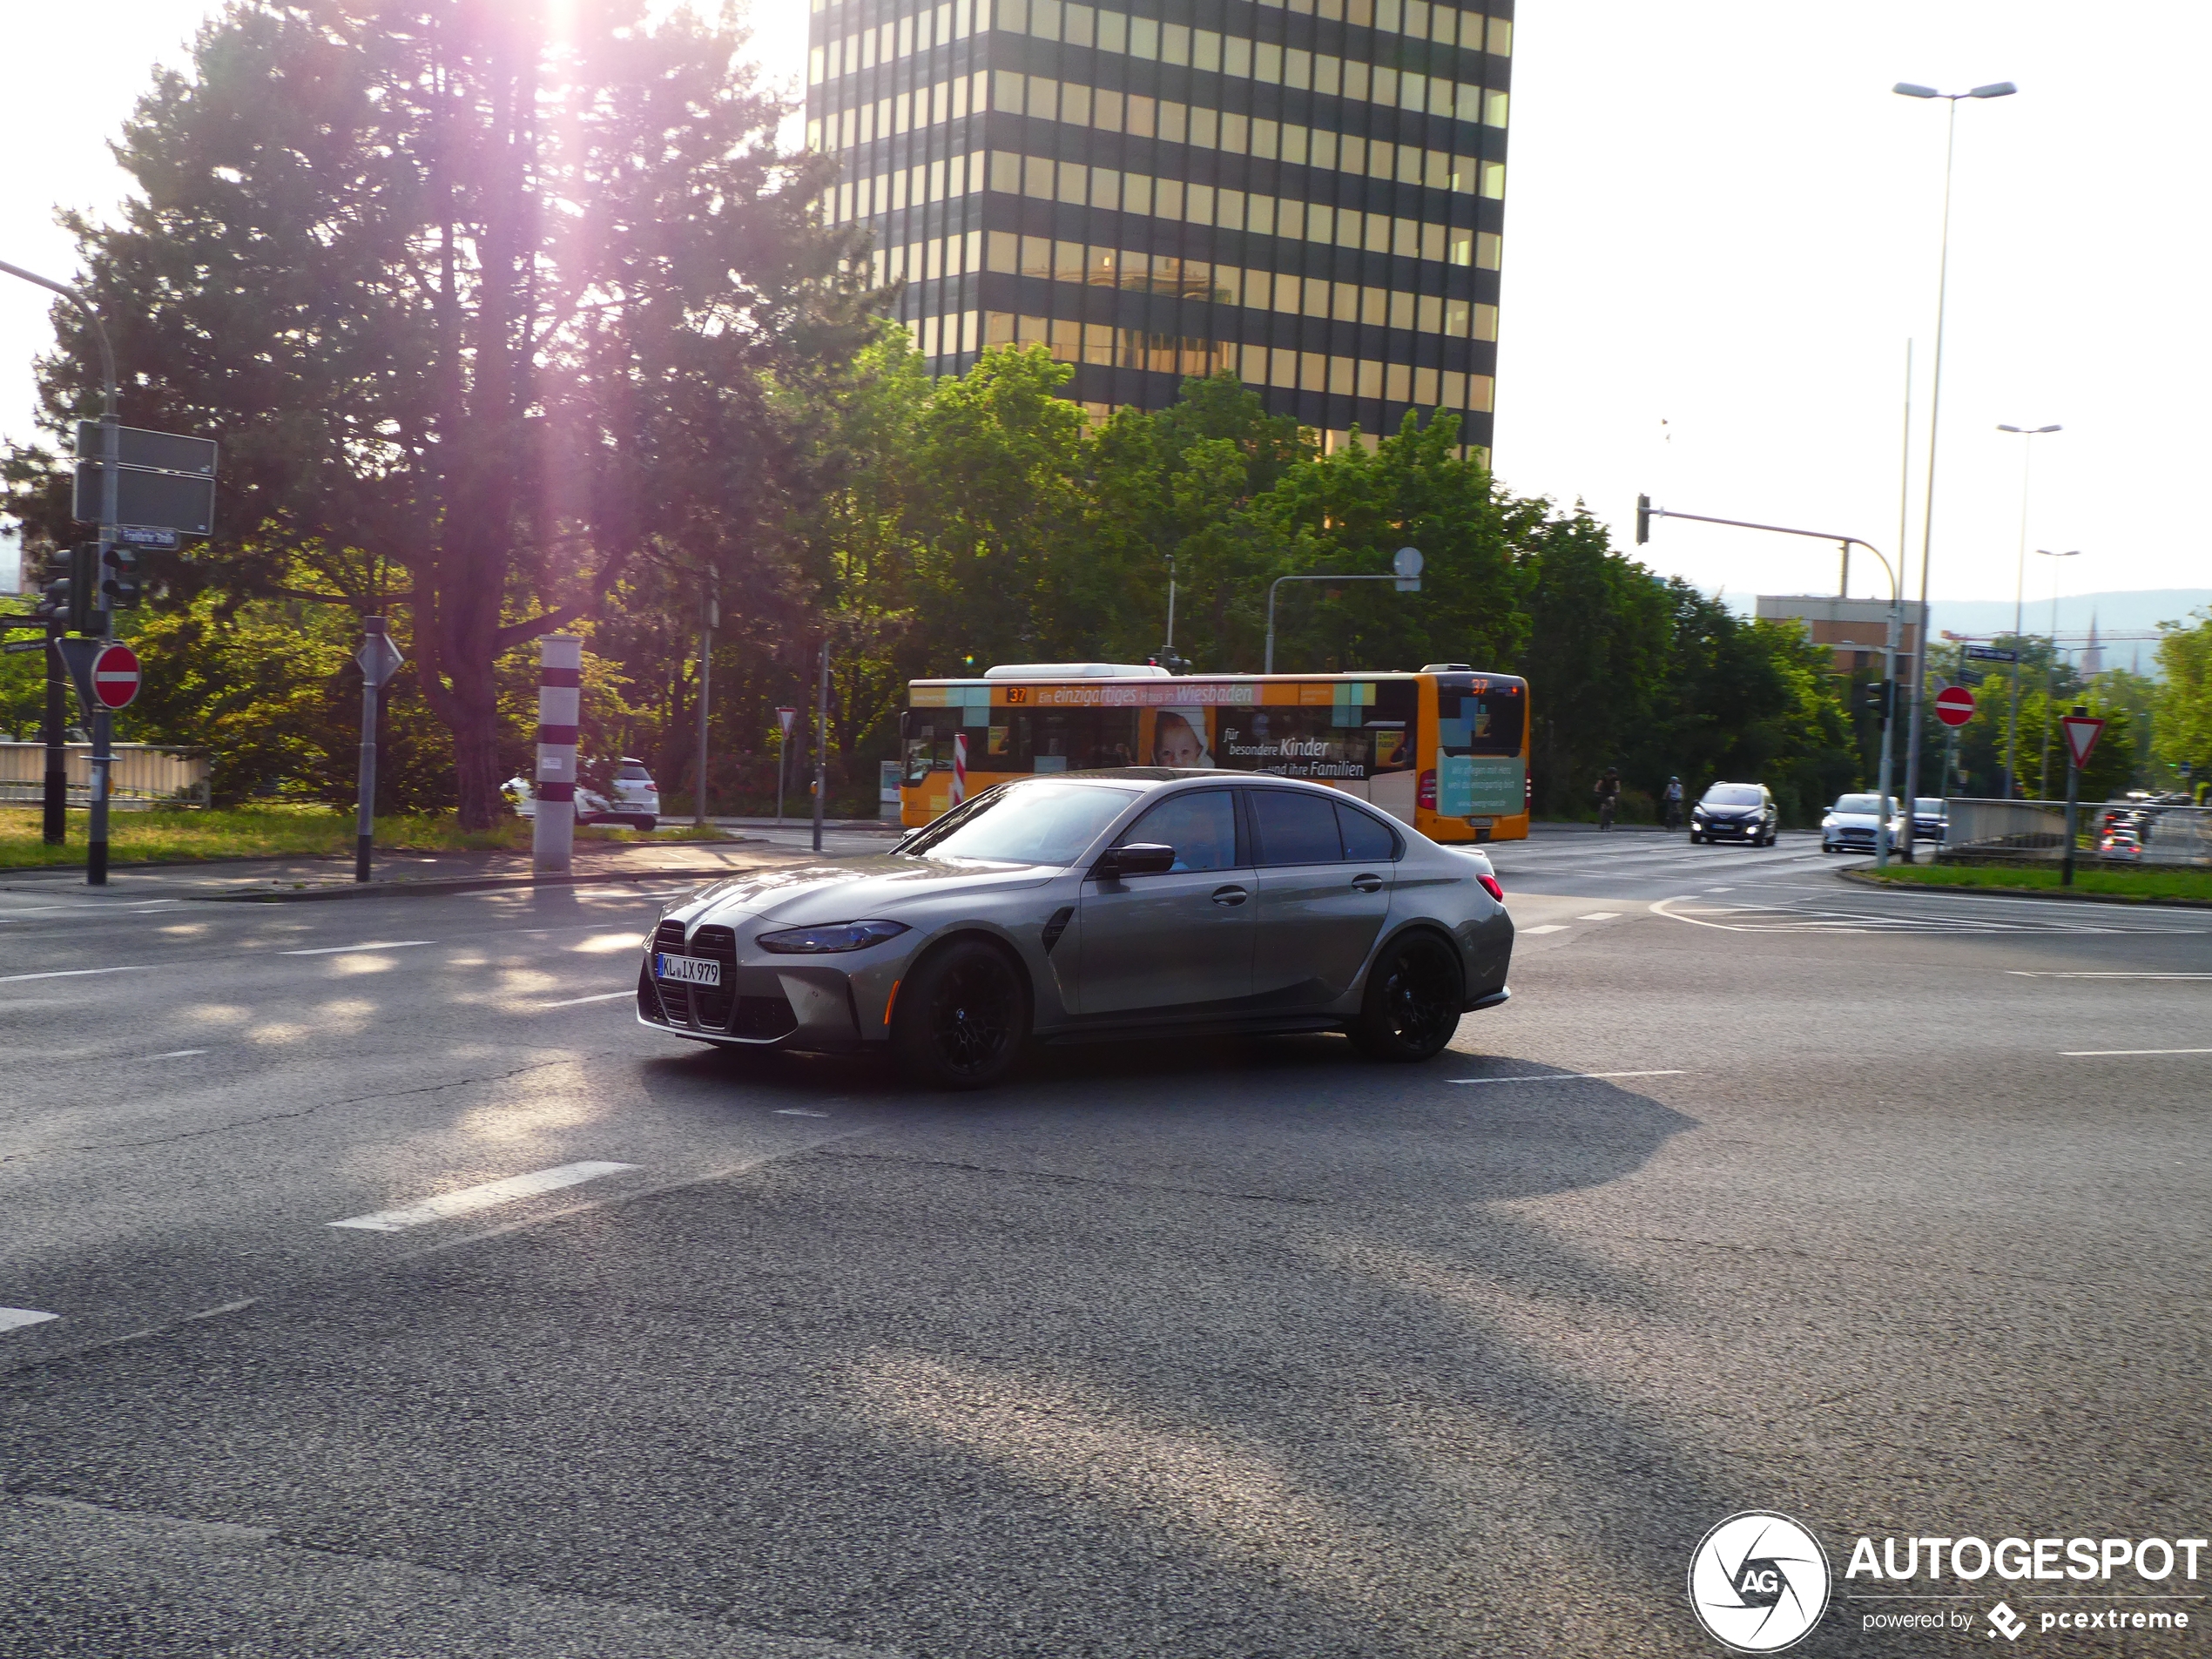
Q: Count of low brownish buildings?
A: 1